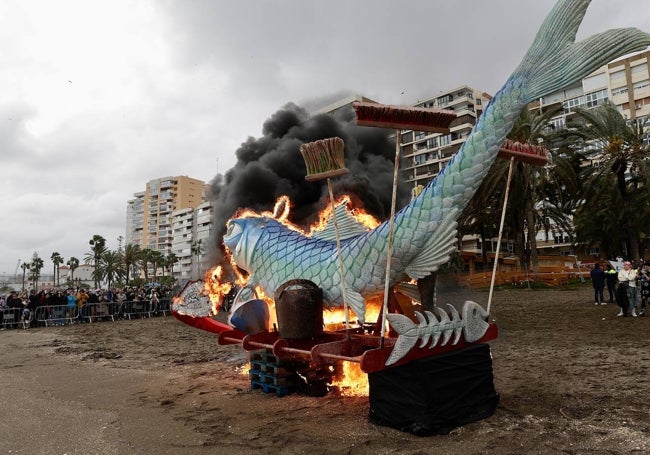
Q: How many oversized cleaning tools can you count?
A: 3